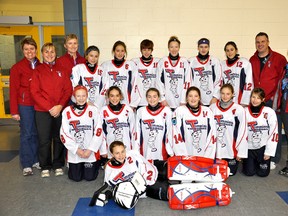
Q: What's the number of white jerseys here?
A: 13